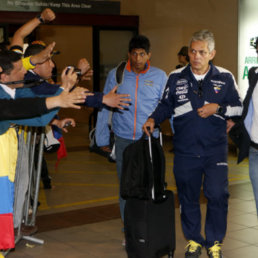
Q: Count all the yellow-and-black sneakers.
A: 2